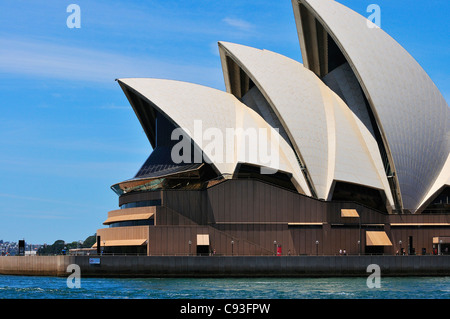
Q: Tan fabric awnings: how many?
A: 5